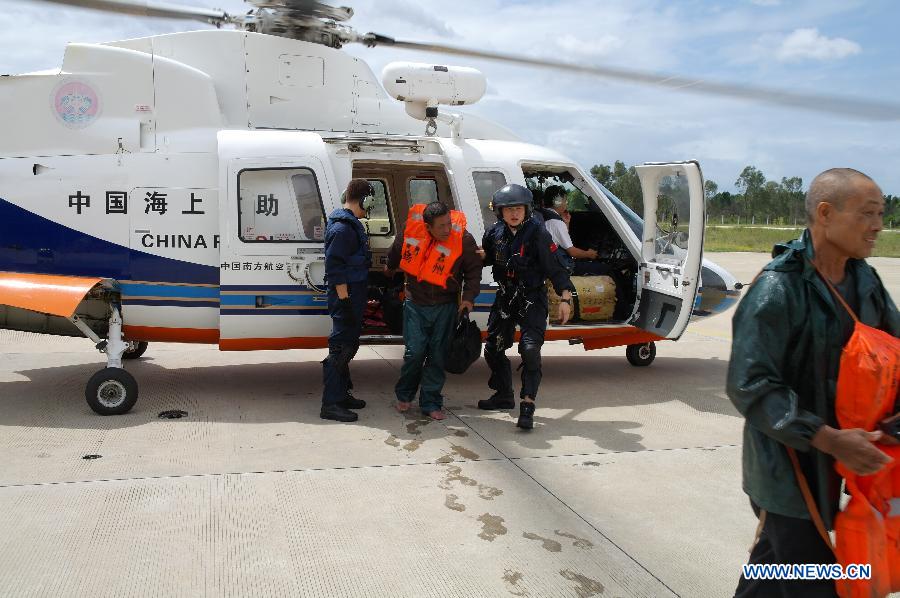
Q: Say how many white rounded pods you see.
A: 1